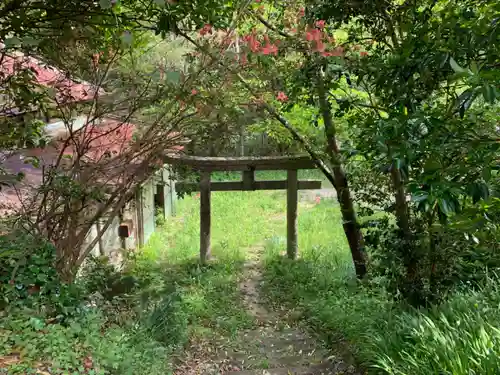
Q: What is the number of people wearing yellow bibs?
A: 0